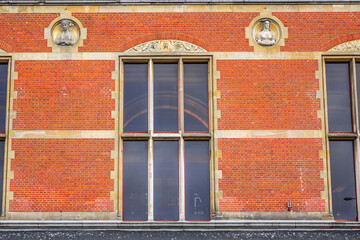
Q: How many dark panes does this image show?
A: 10